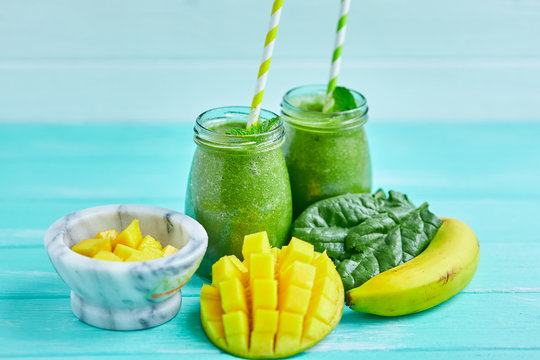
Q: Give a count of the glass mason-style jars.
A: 2